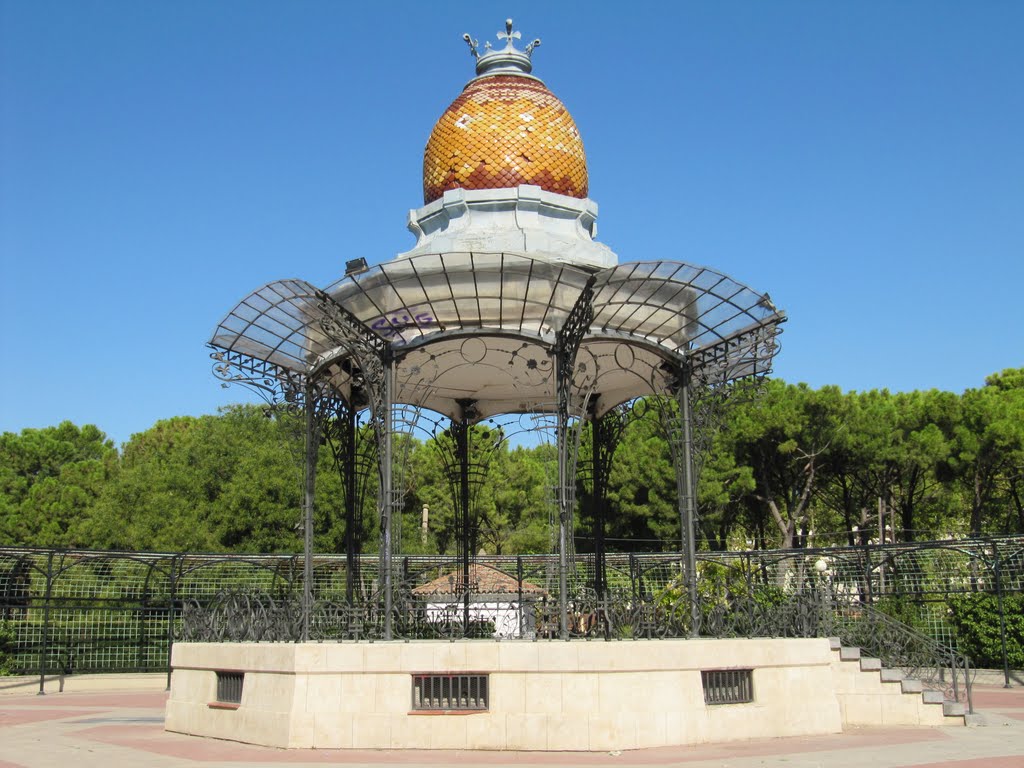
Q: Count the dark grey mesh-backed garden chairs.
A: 0